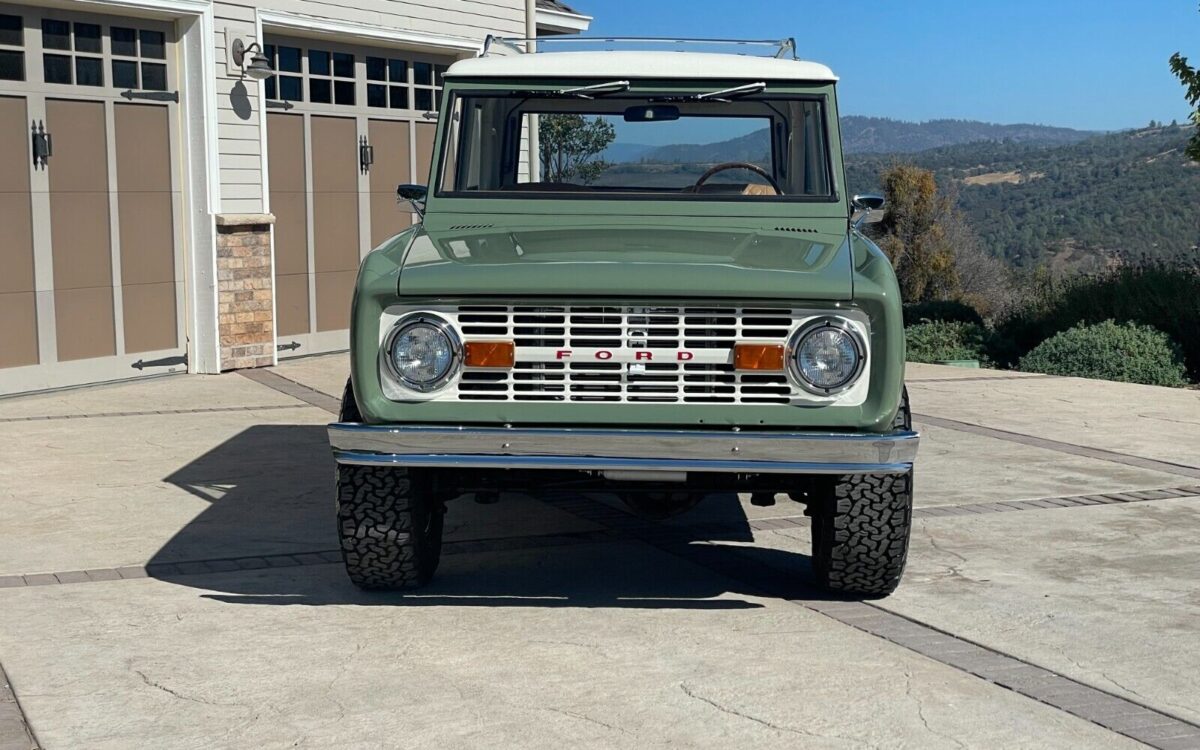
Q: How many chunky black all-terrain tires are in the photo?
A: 2